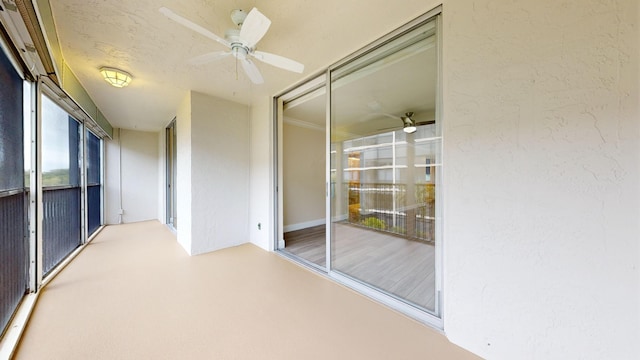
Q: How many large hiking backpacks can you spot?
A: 0